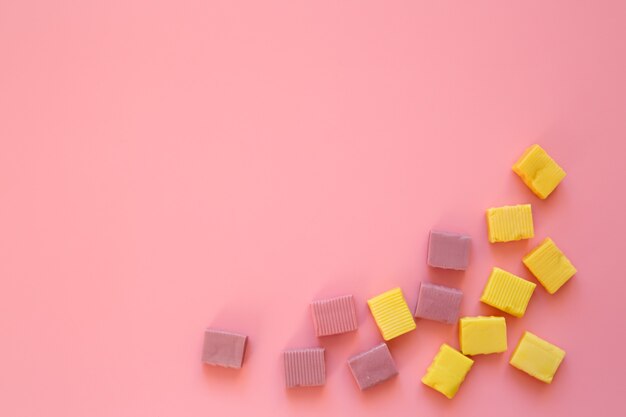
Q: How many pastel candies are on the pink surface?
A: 14